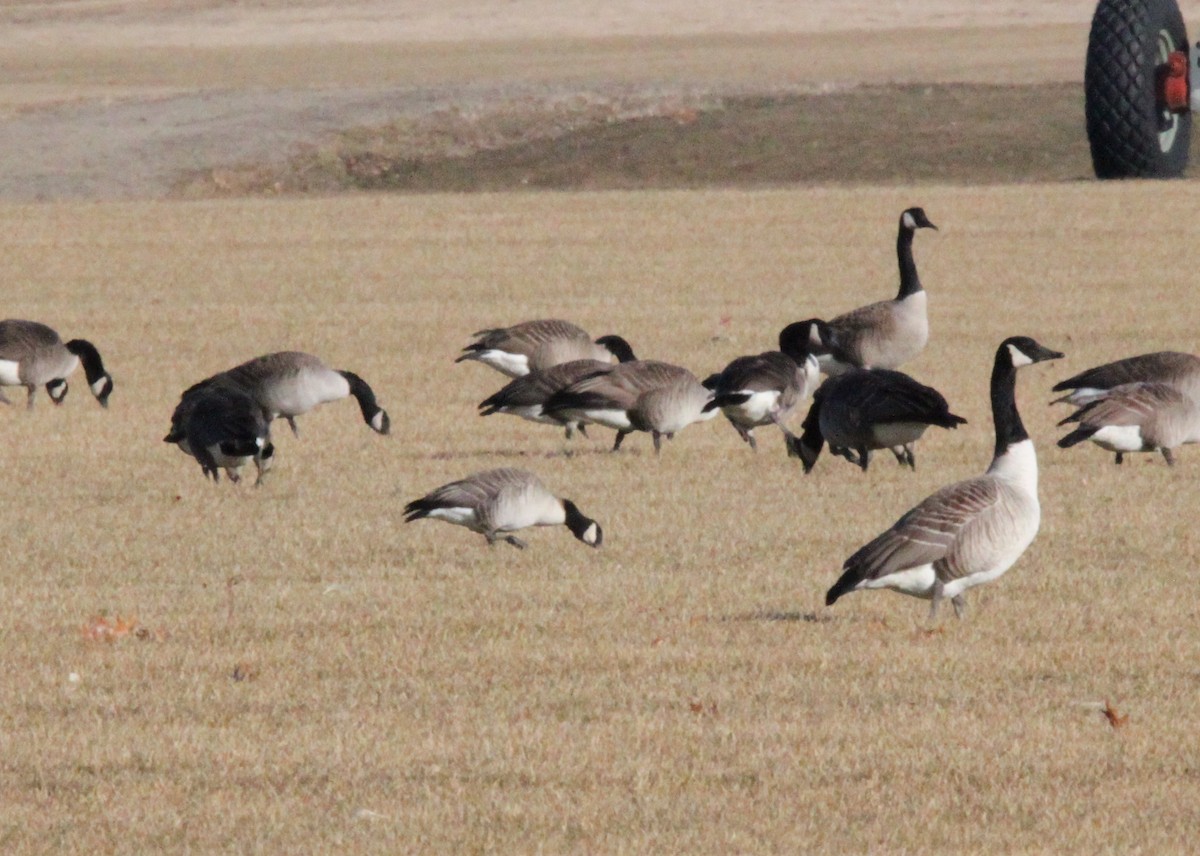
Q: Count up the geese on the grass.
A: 14